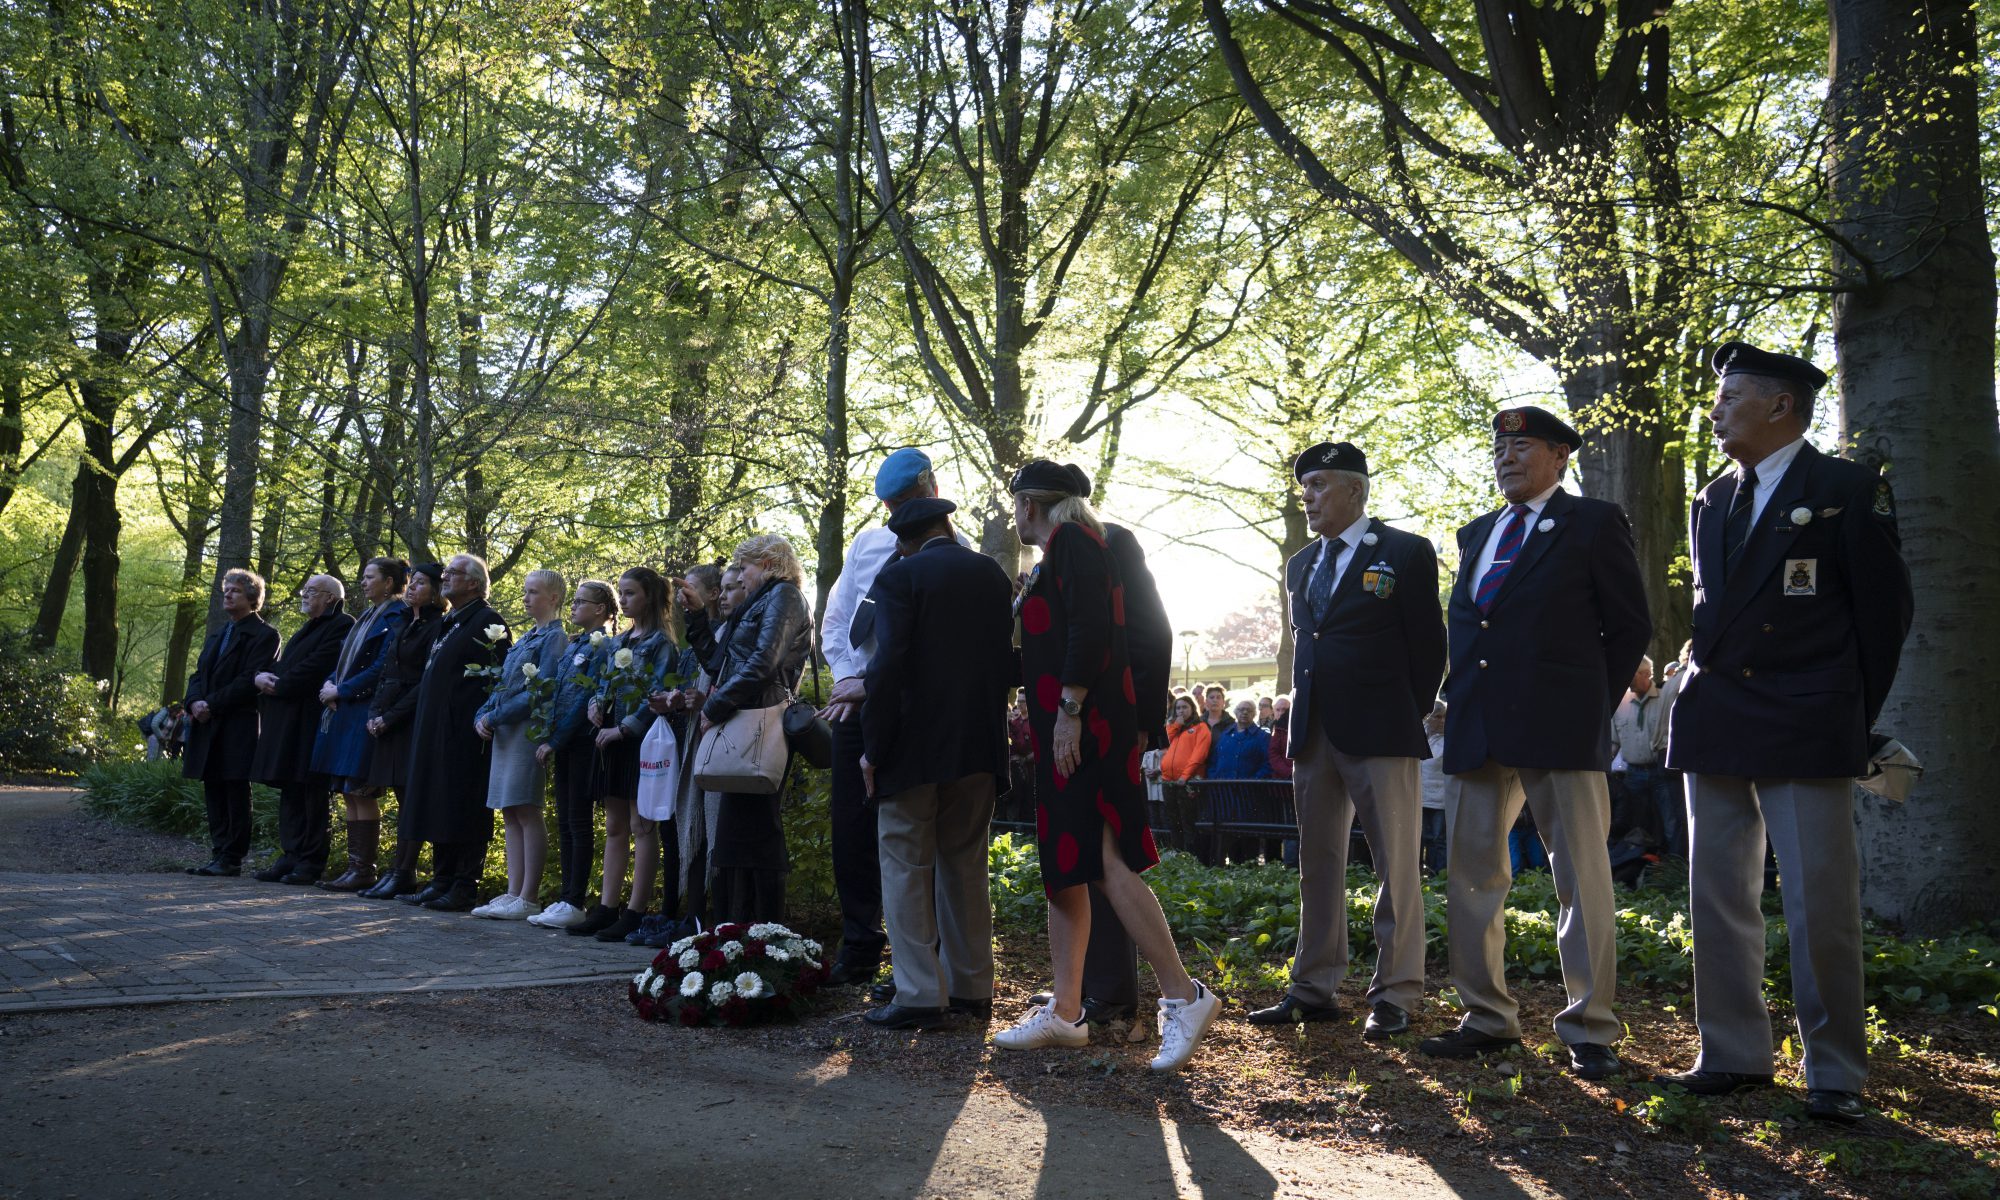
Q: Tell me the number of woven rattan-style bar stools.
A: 0